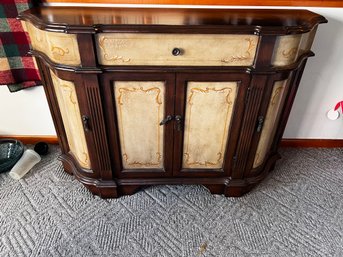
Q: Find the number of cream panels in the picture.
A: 7